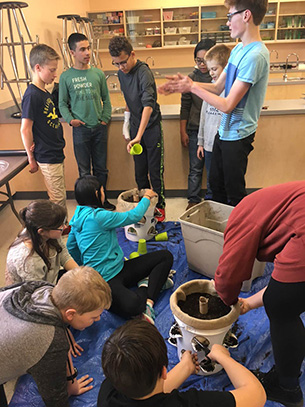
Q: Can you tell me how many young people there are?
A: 11